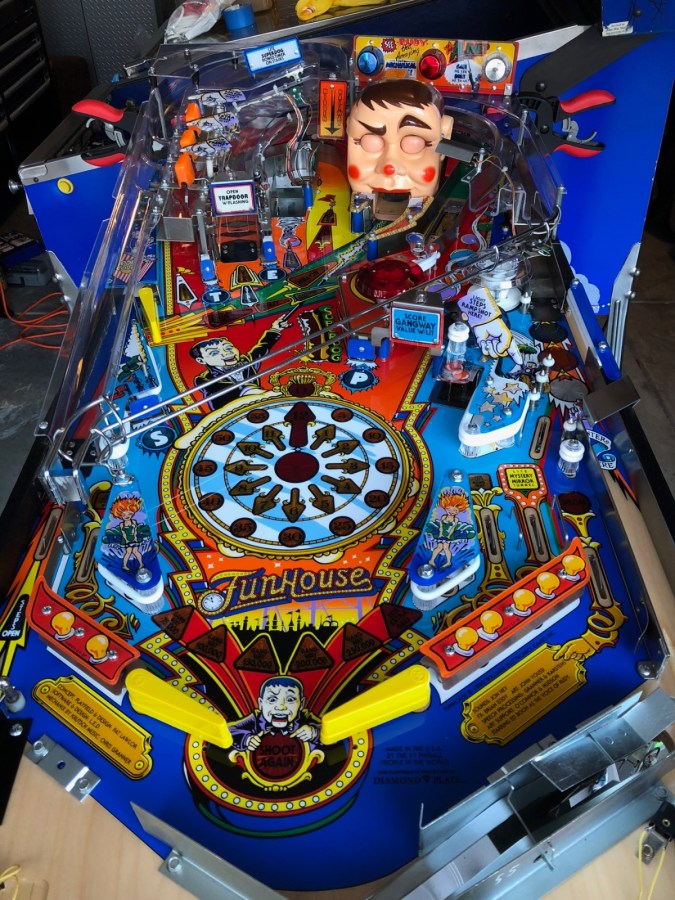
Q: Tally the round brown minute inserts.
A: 11